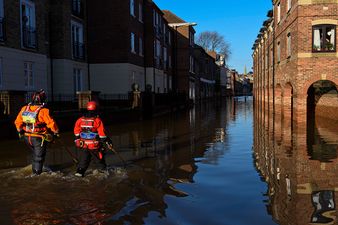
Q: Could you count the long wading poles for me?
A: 2